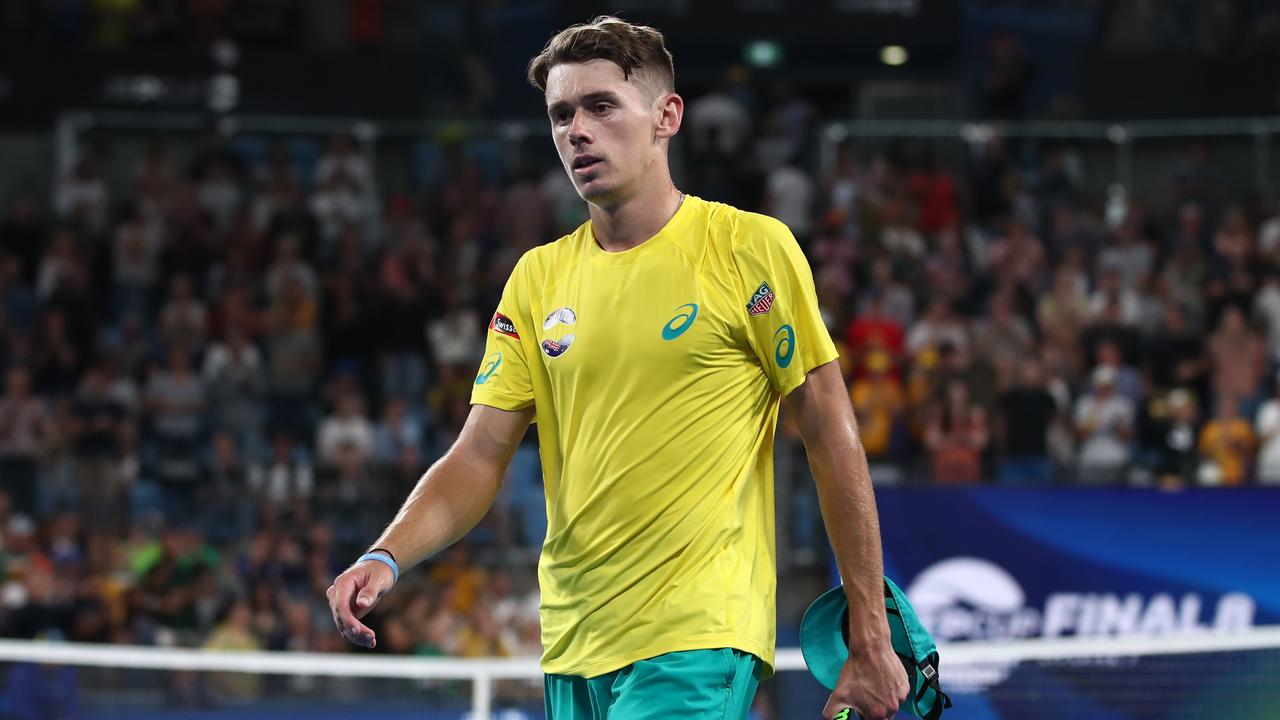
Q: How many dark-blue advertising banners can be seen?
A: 1